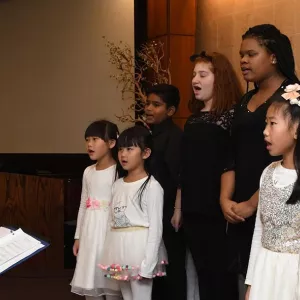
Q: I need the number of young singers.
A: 6